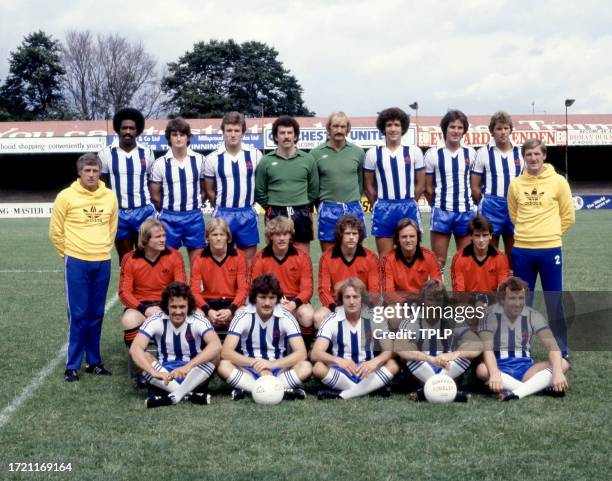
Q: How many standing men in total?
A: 10